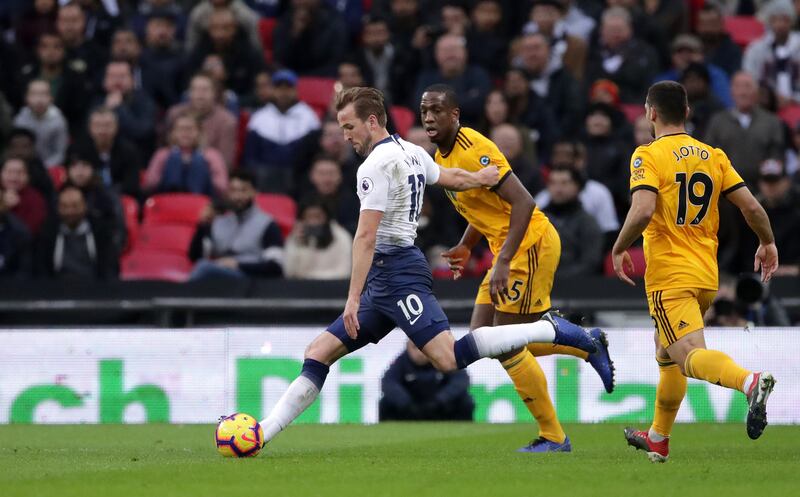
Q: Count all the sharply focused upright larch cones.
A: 0